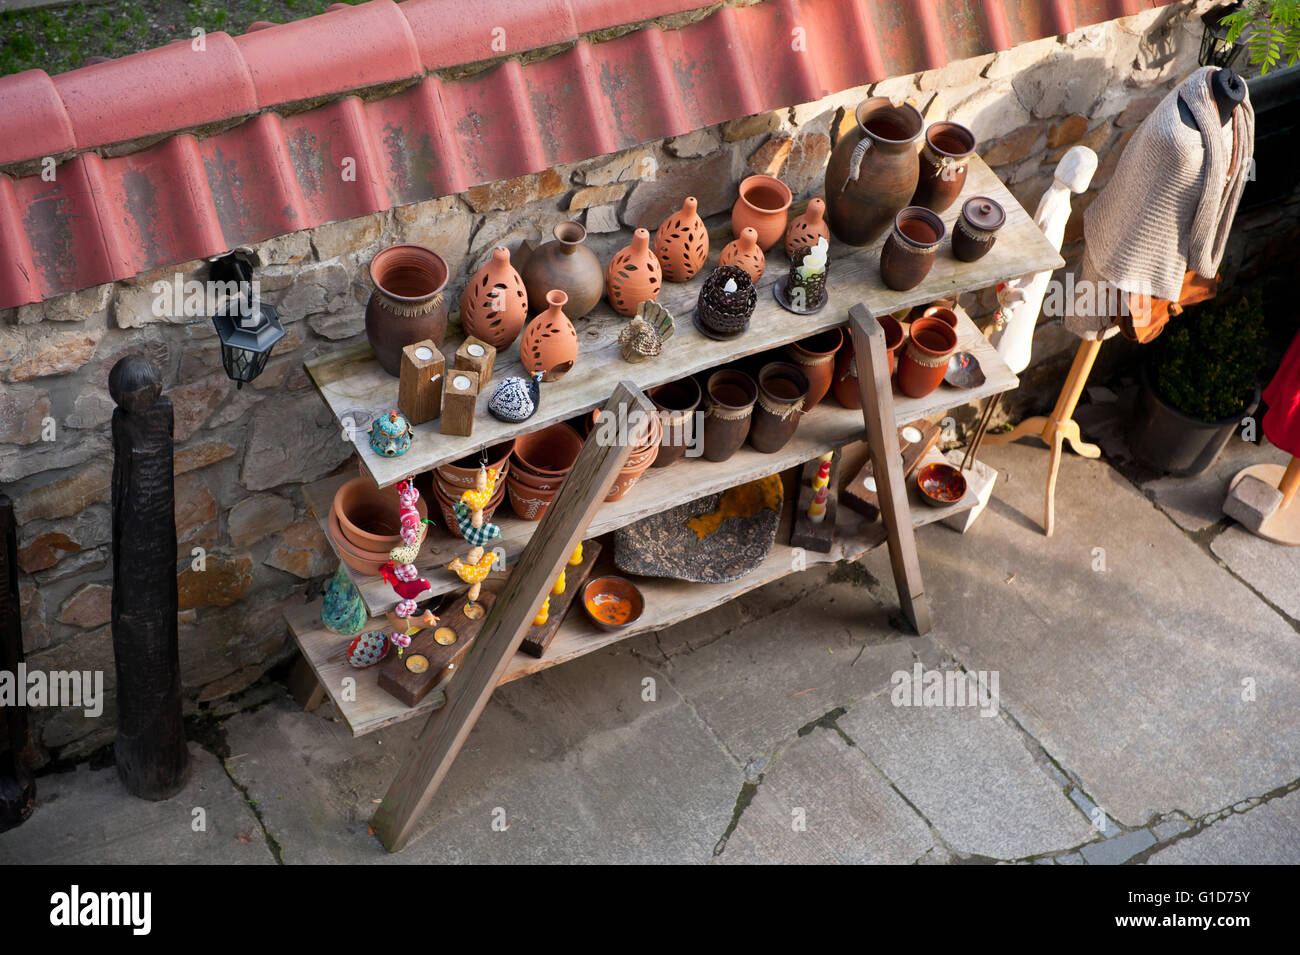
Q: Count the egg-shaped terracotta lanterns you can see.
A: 6